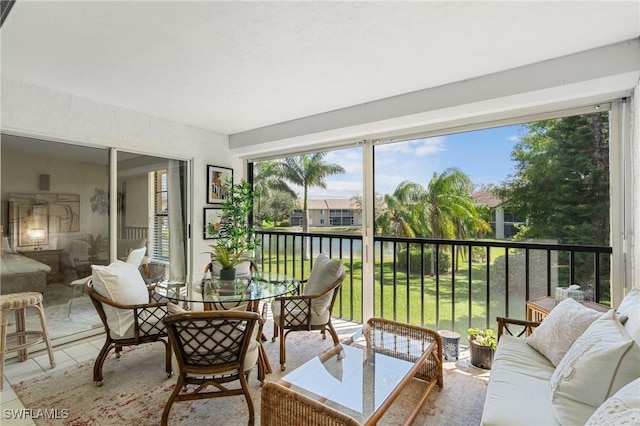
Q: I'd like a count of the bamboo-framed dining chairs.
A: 4